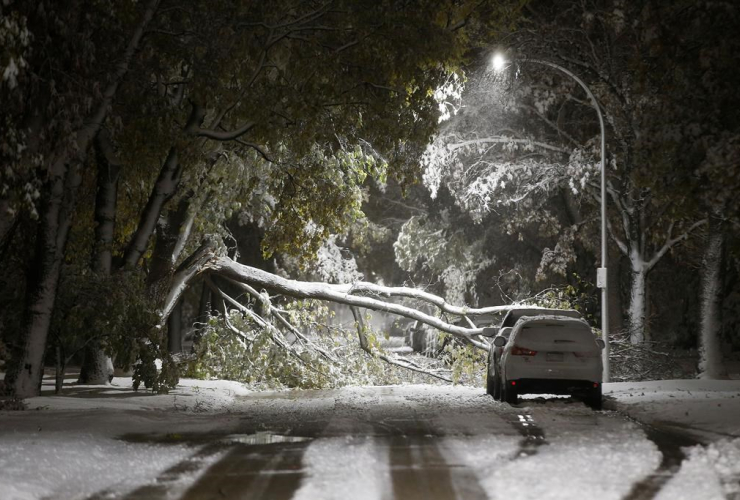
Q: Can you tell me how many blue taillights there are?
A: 0